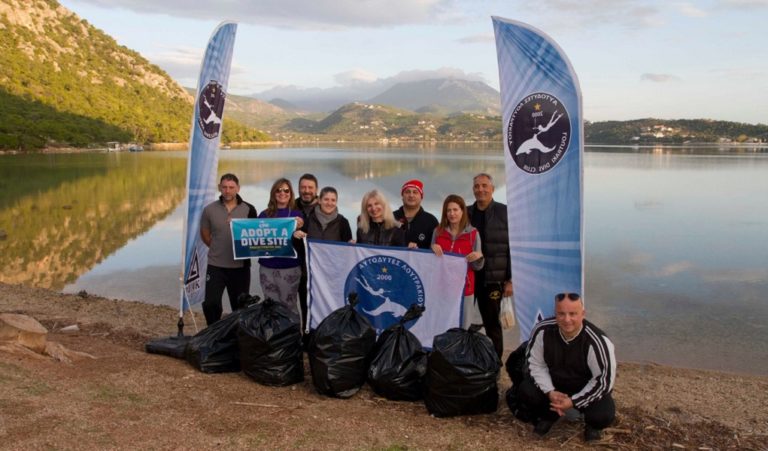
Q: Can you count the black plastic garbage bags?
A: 6